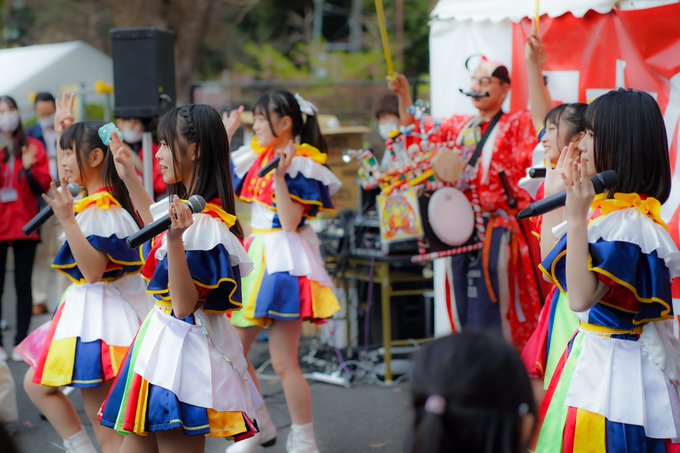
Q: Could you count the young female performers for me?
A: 5